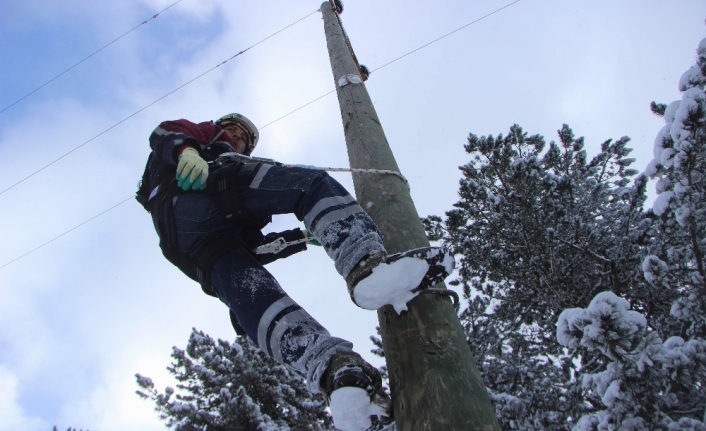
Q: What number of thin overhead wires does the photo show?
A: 3